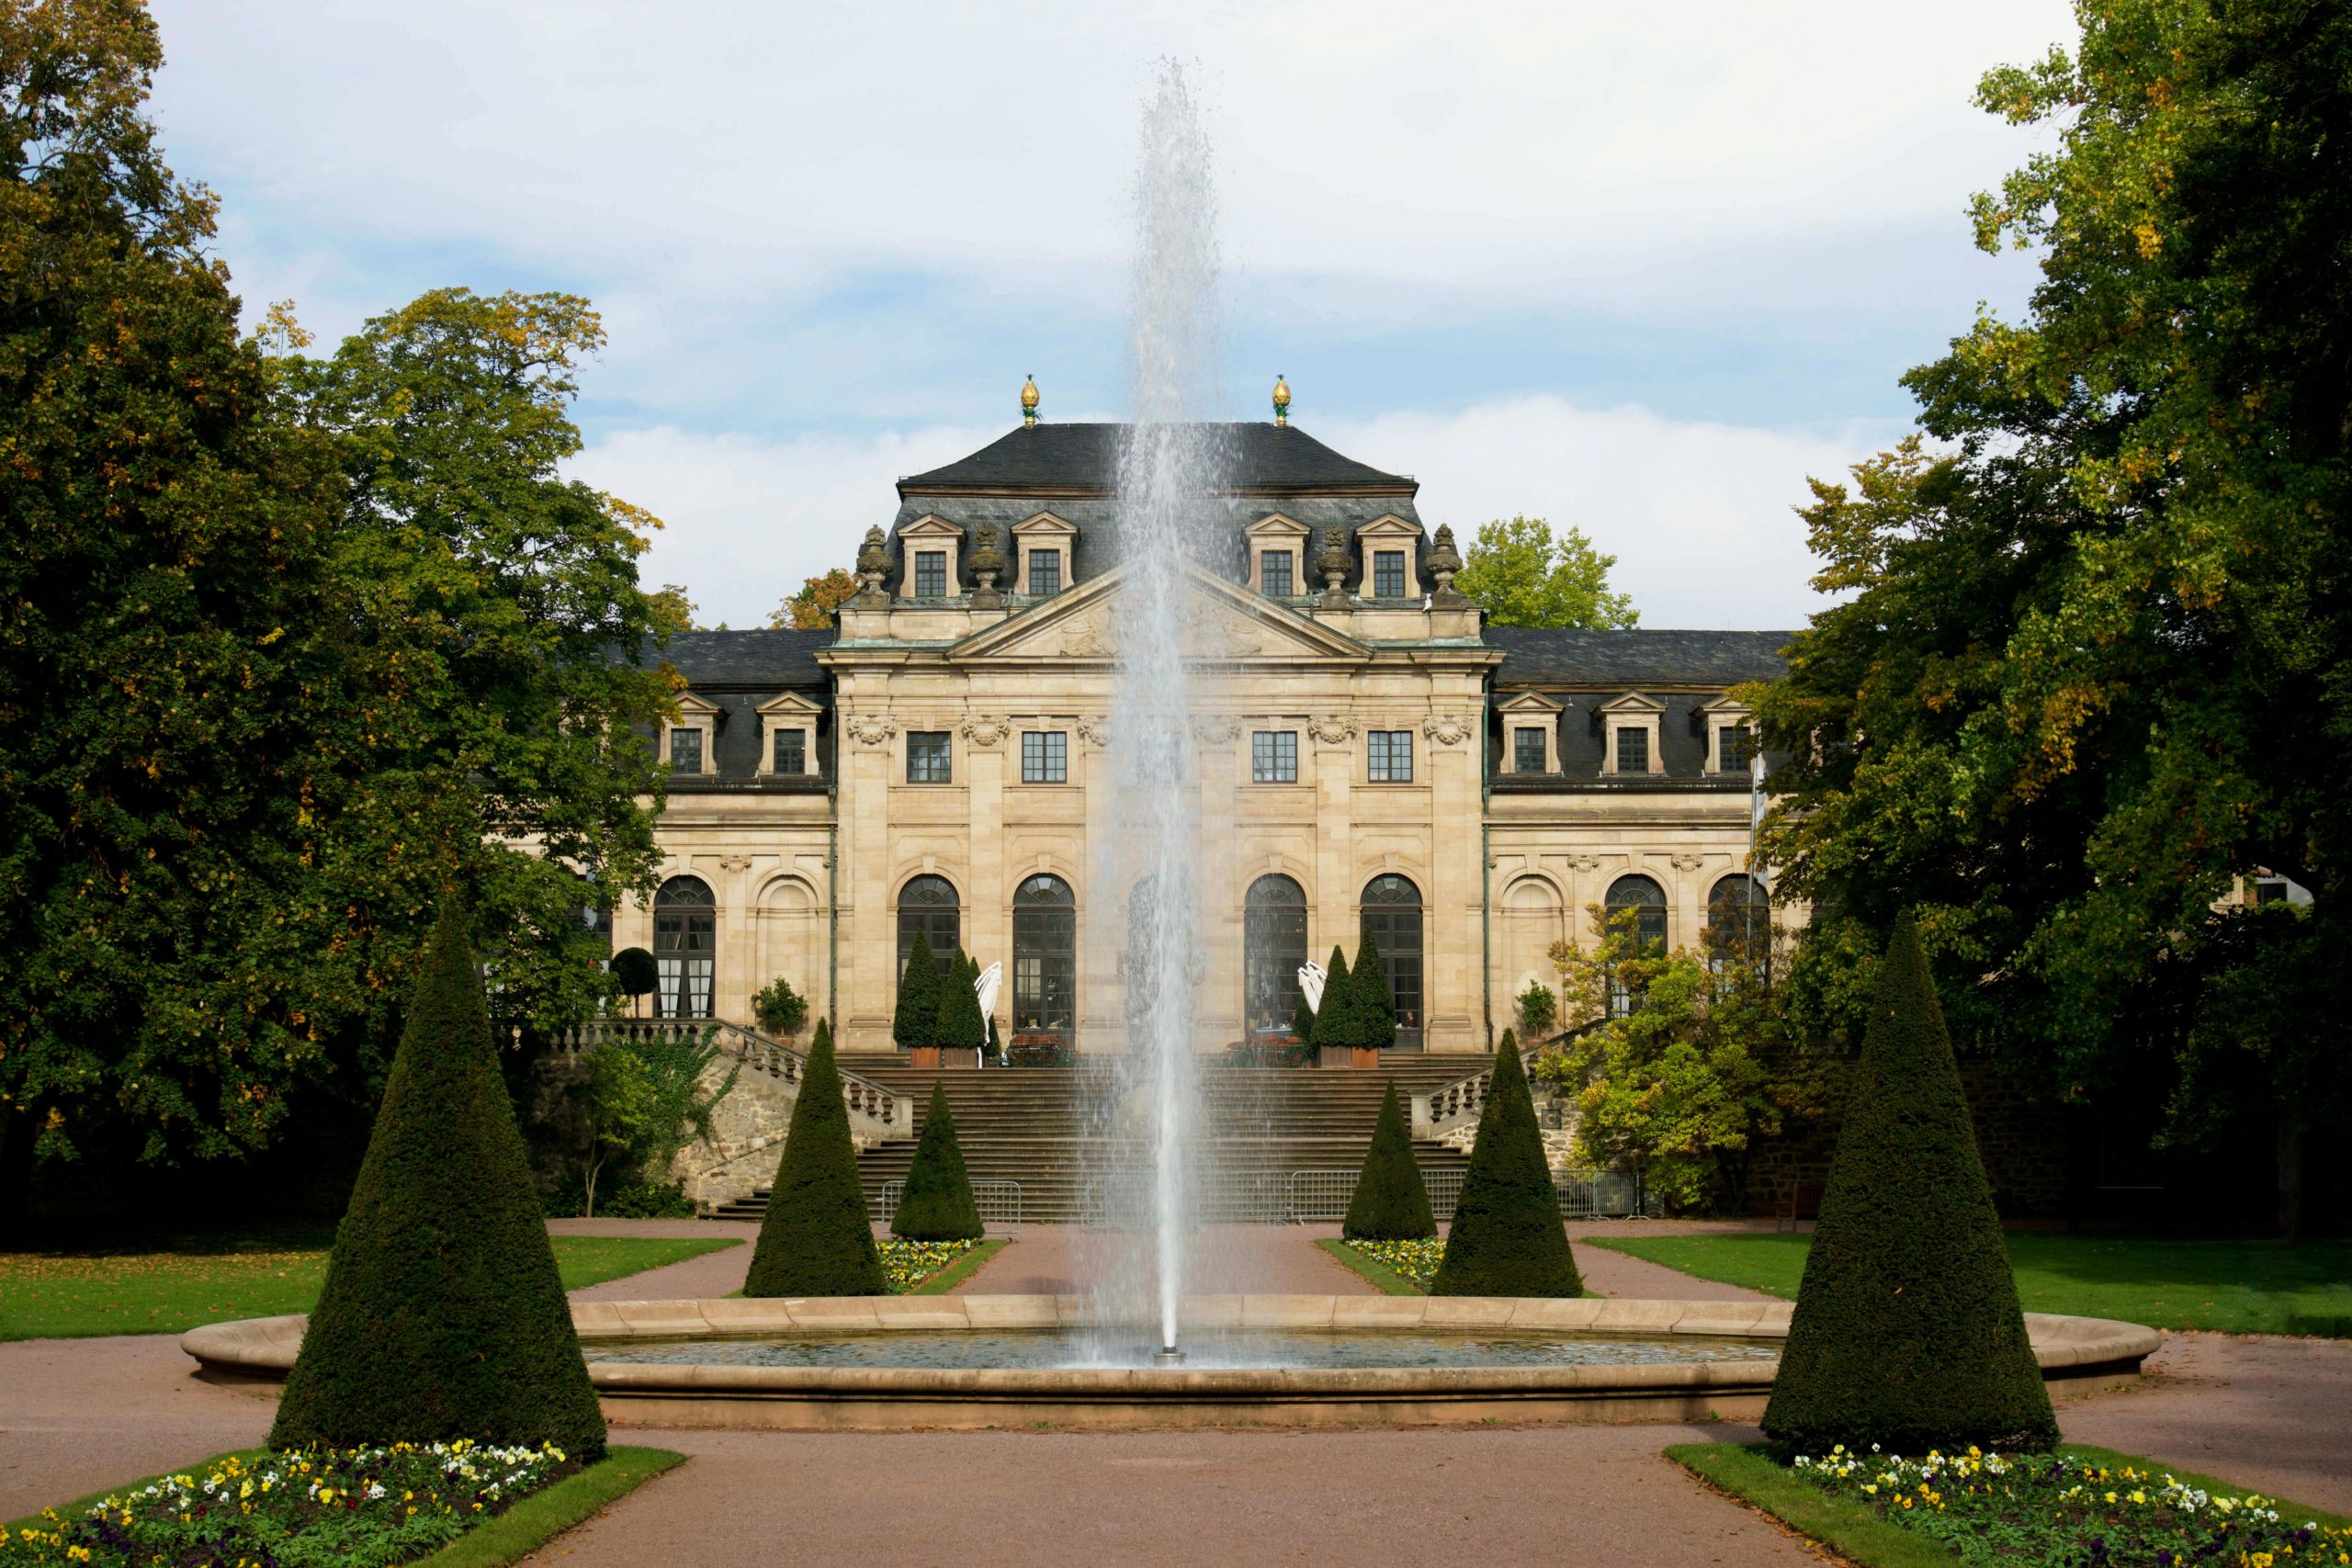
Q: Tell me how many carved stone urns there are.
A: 4